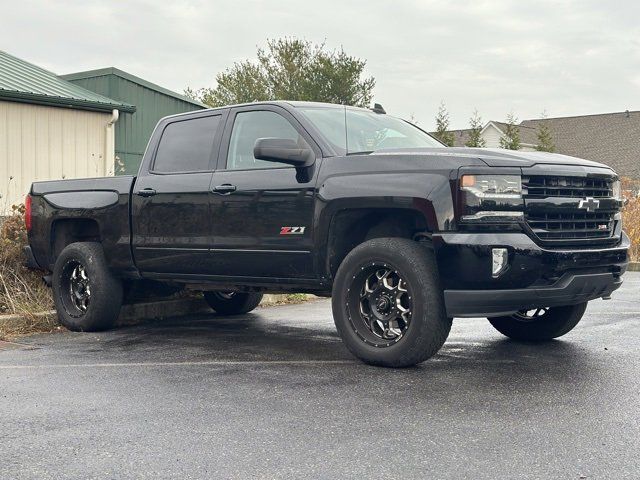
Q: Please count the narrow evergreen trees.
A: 4